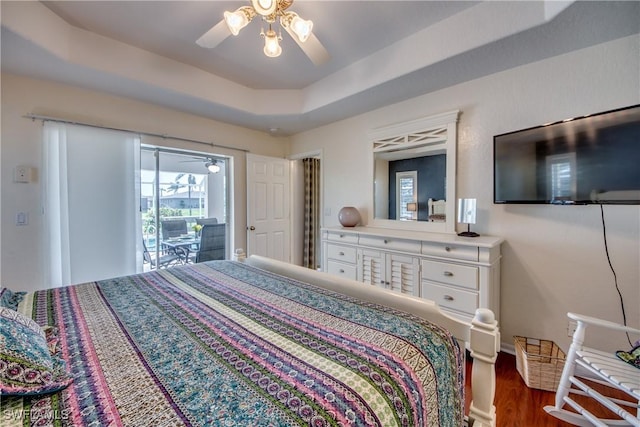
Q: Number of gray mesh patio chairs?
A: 4